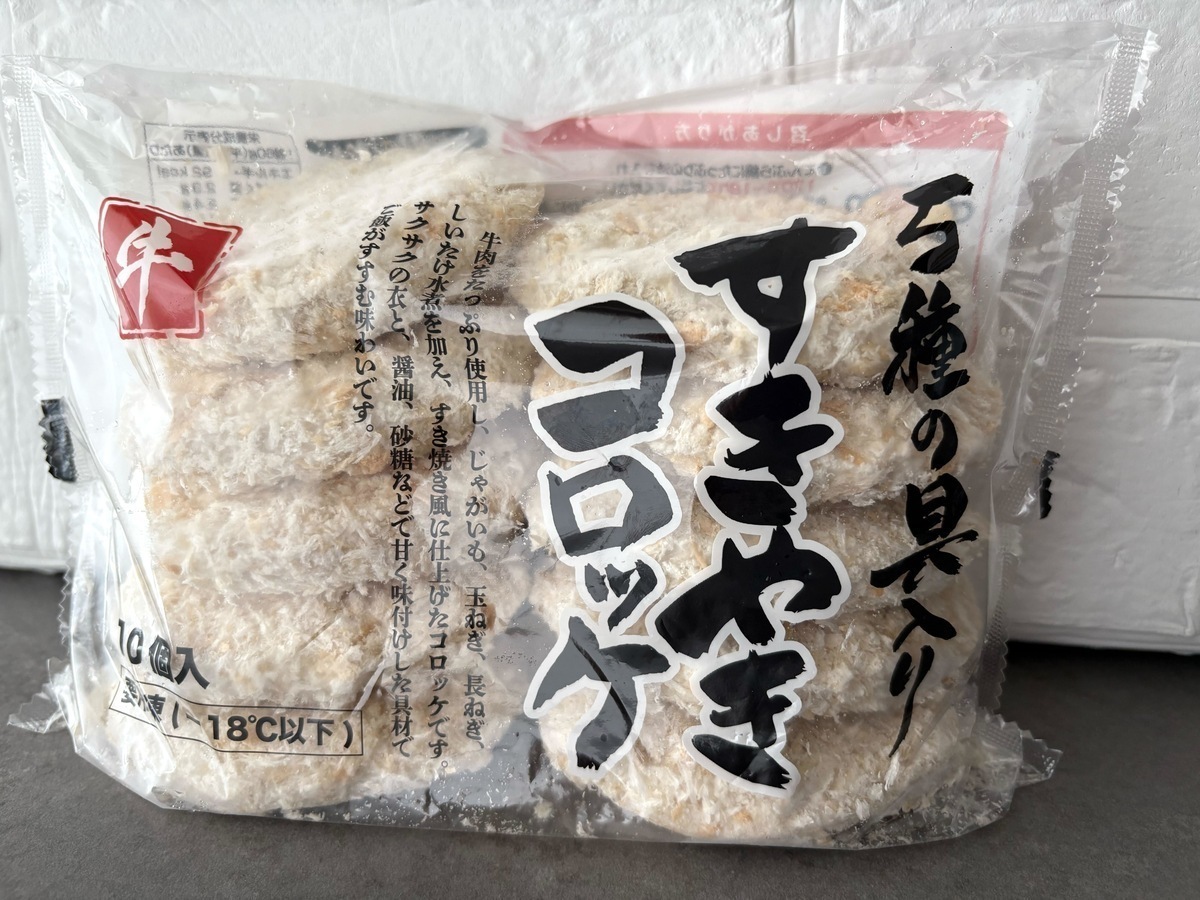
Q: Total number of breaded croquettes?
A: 10